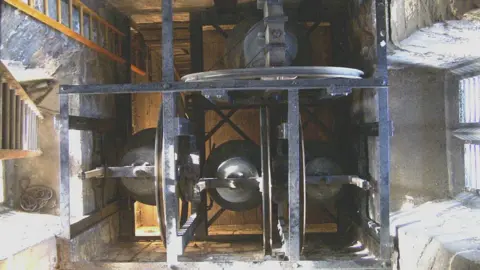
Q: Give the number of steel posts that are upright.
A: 4